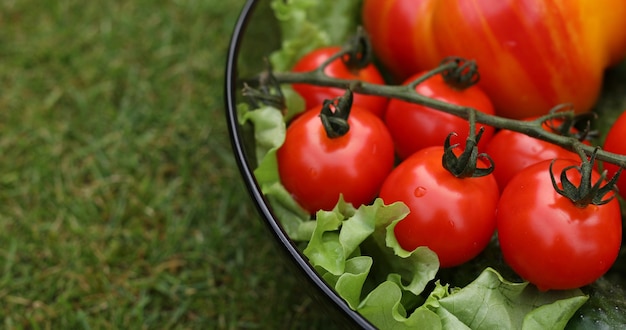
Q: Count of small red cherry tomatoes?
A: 7